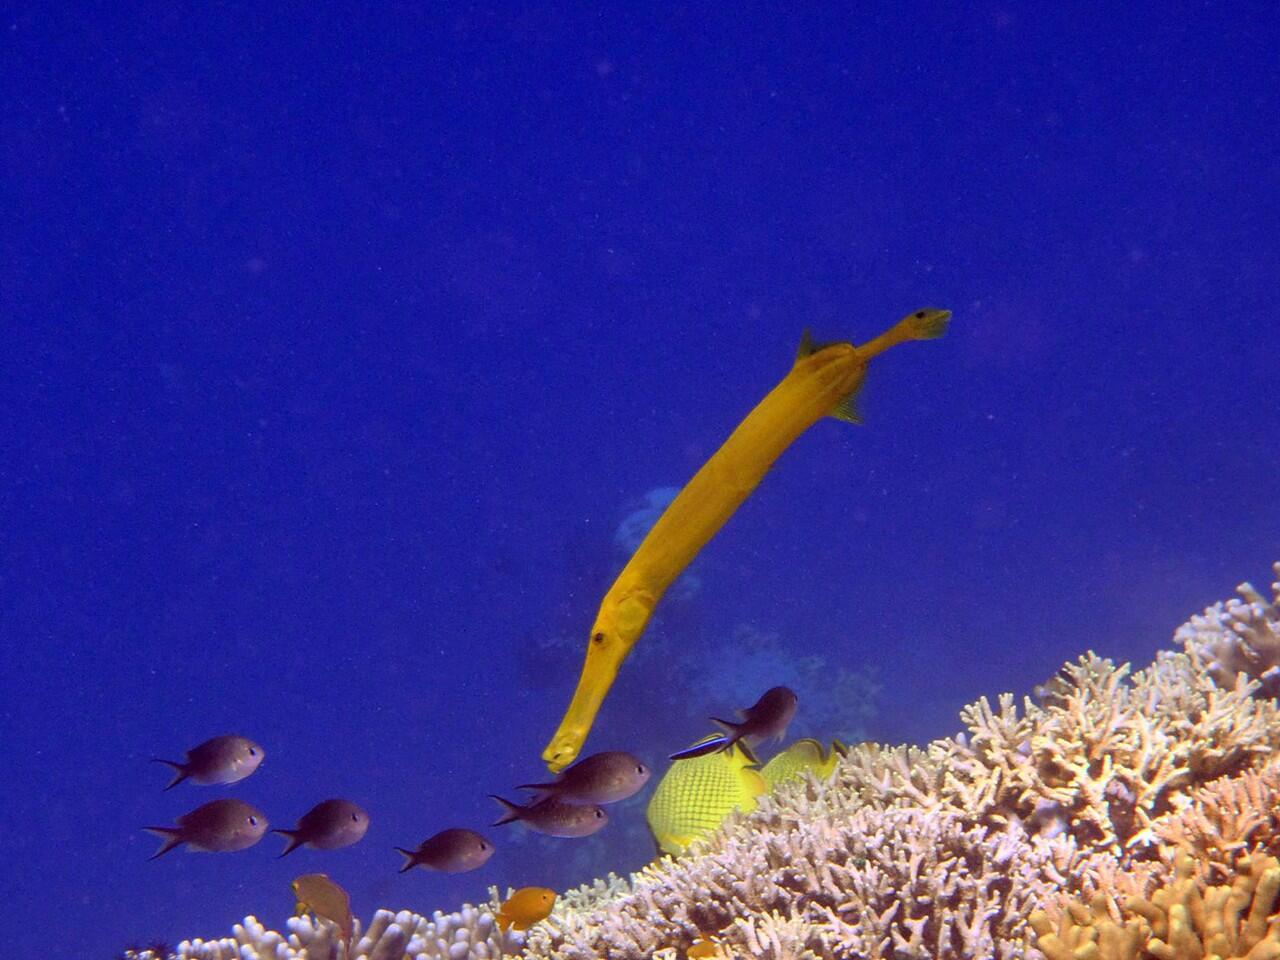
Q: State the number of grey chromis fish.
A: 7